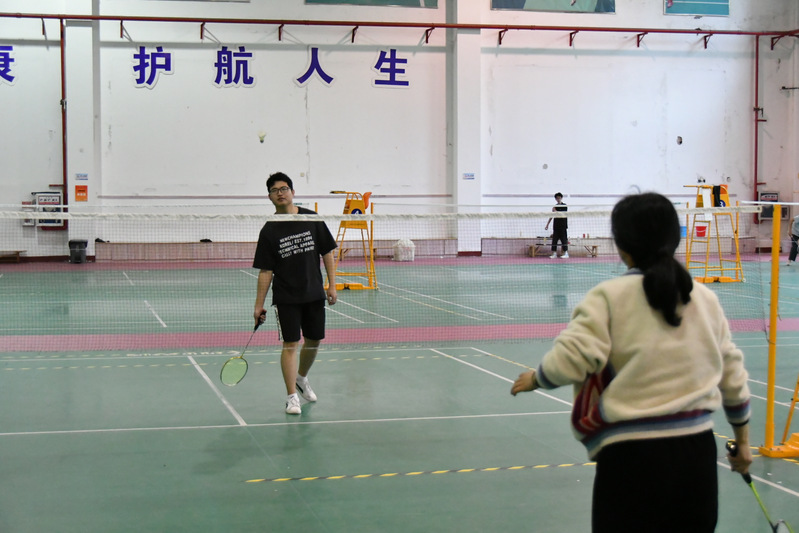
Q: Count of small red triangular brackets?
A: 11